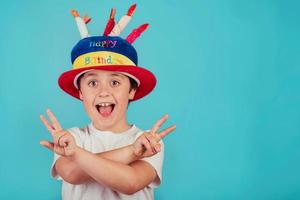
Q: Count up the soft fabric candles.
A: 5